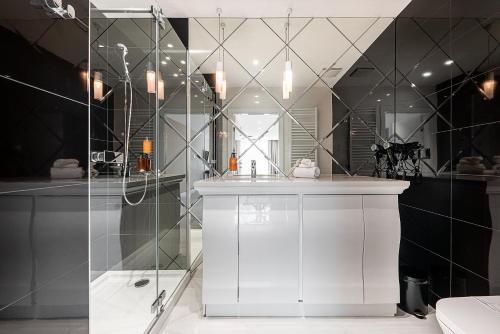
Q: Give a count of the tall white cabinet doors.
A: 4